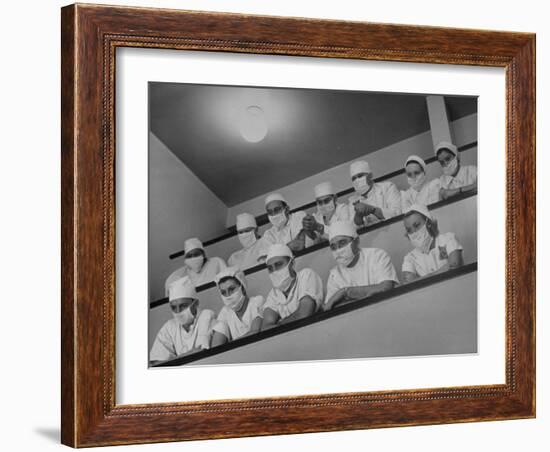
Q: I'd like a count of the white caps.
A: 12